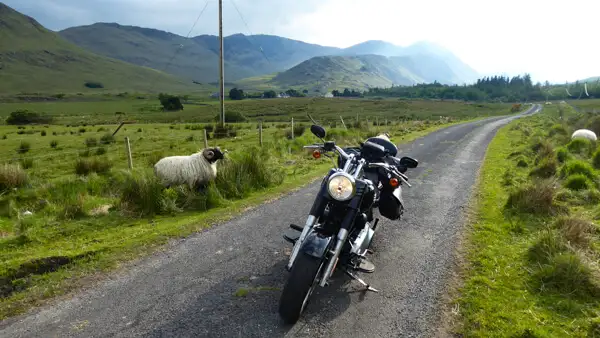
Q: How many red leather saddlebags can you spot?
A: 0